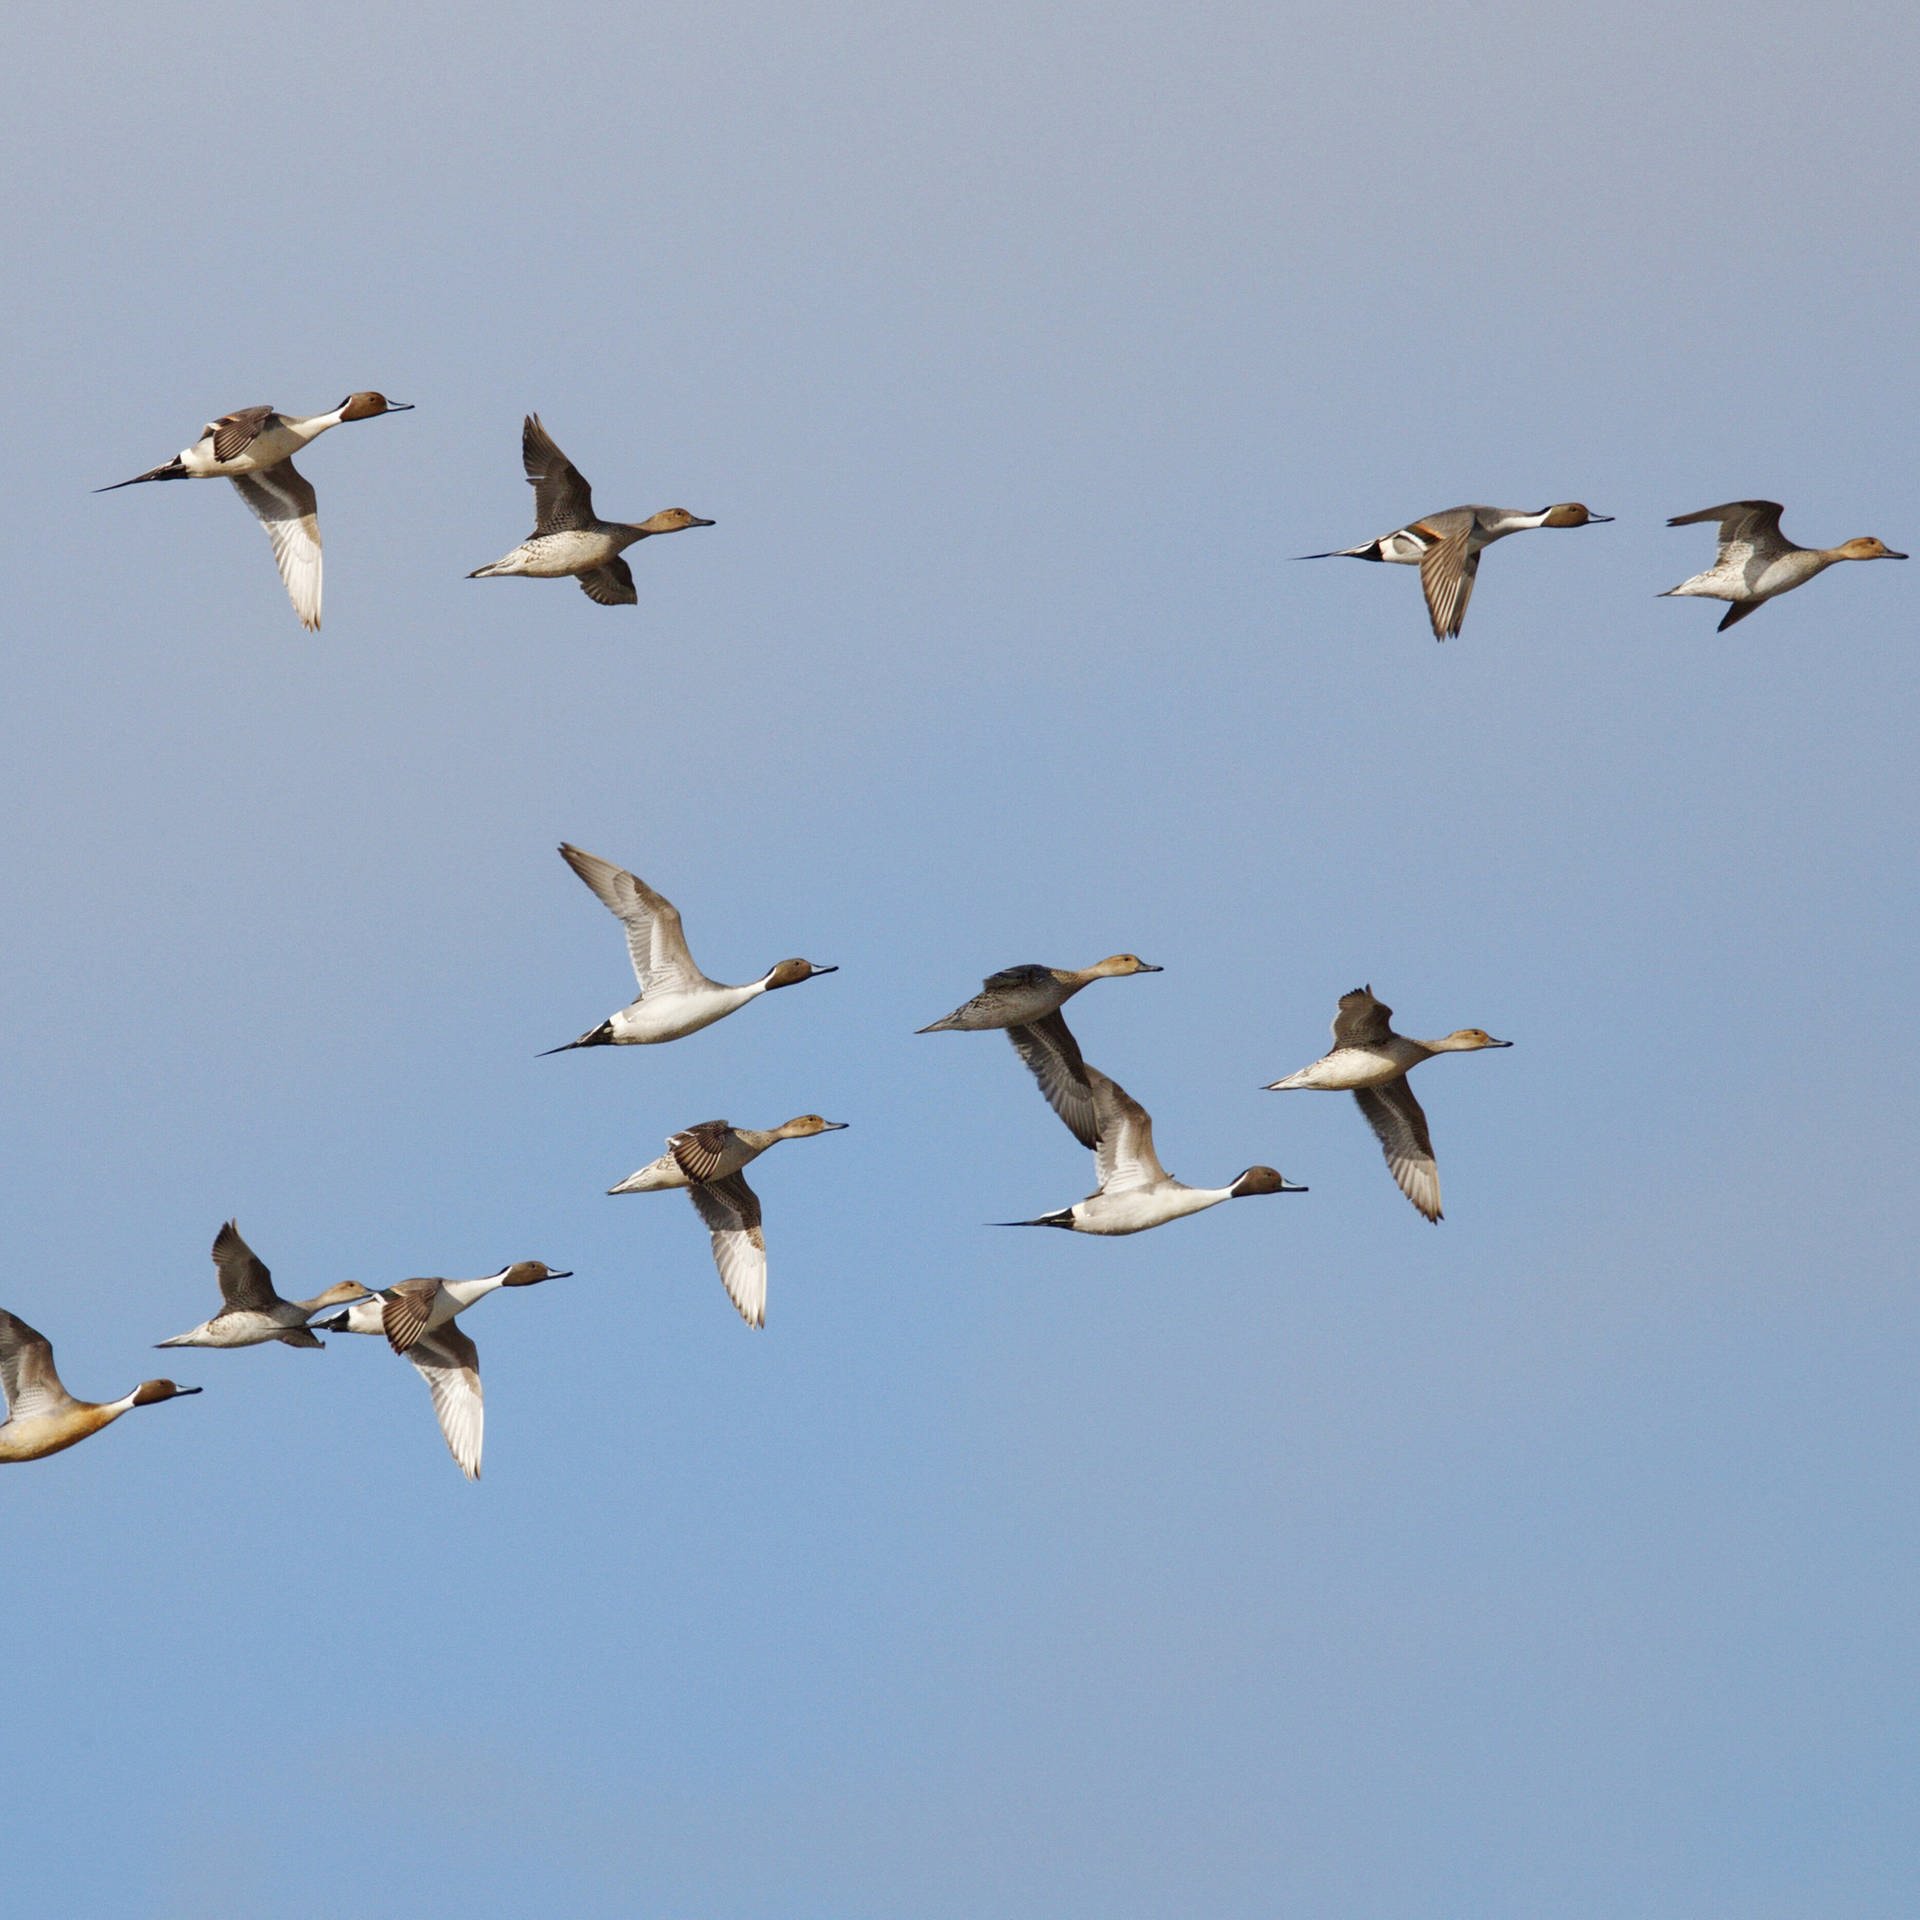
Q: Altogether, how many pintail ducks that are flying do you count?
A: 12